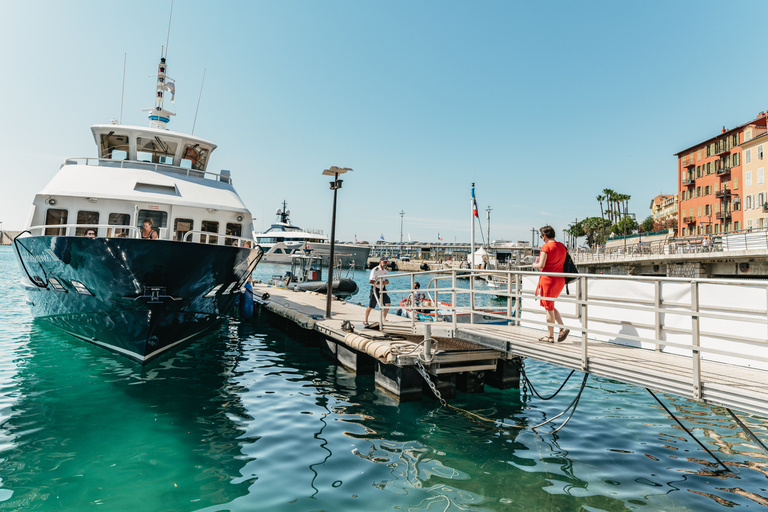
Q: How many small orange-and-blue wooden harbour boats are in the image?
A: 1